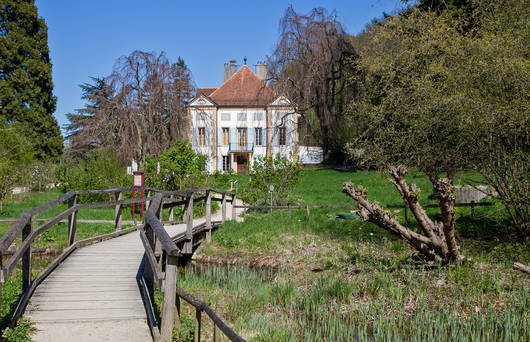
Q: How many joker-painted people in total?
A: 0